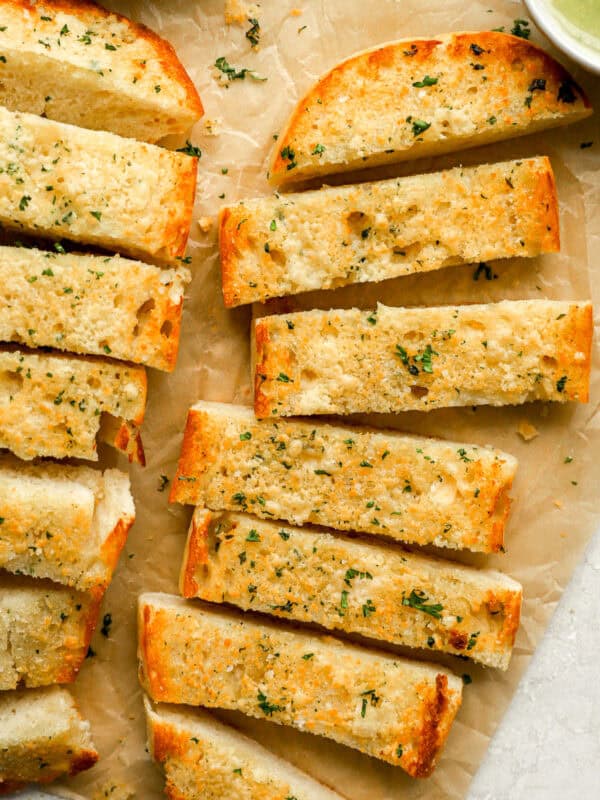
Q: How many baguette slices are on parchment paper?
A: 14